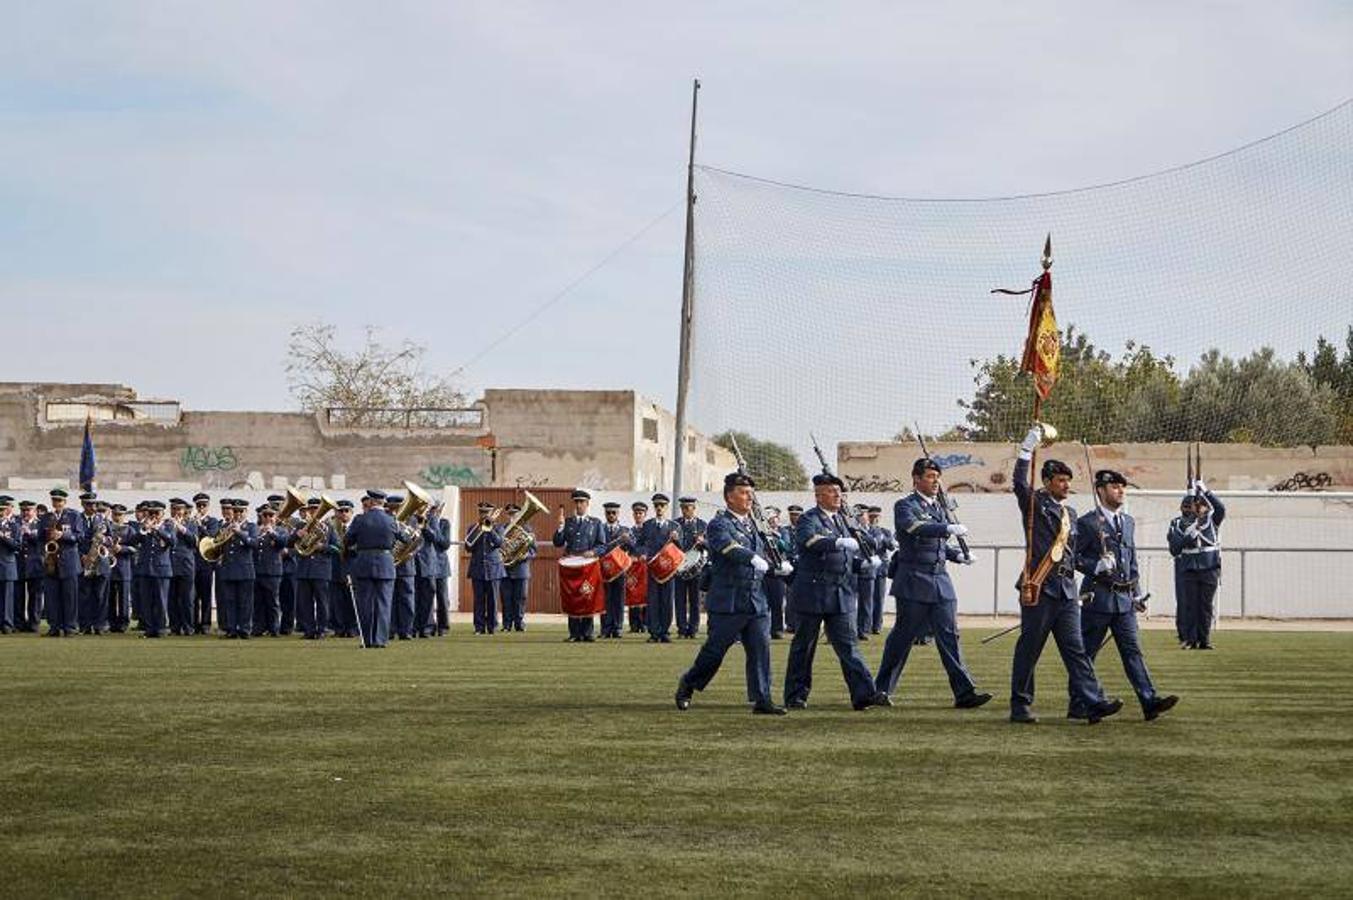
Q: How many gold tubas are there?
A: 4